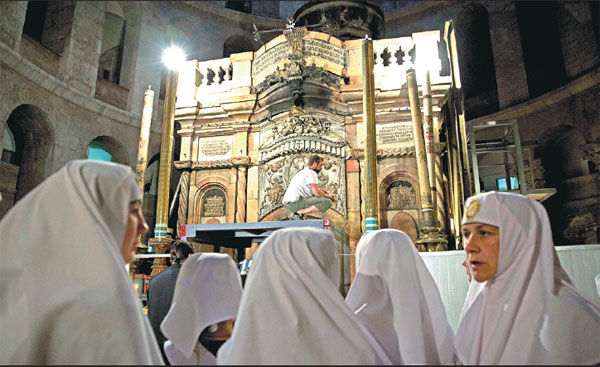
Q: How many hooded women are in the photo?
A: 5